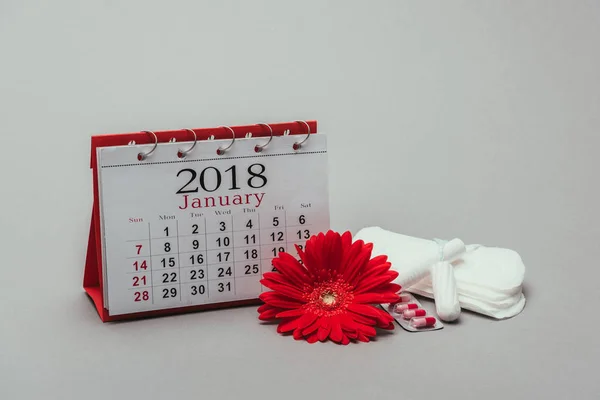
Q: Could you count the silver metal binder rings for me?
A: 5